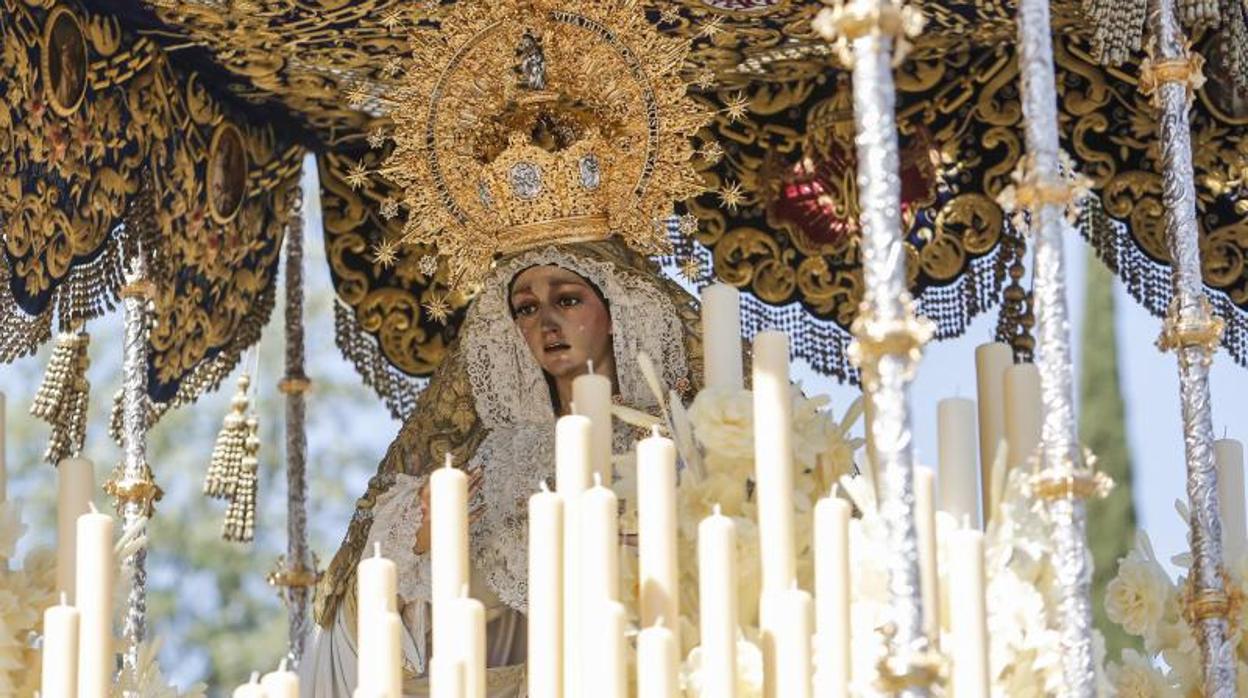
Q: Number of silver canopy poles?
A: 5